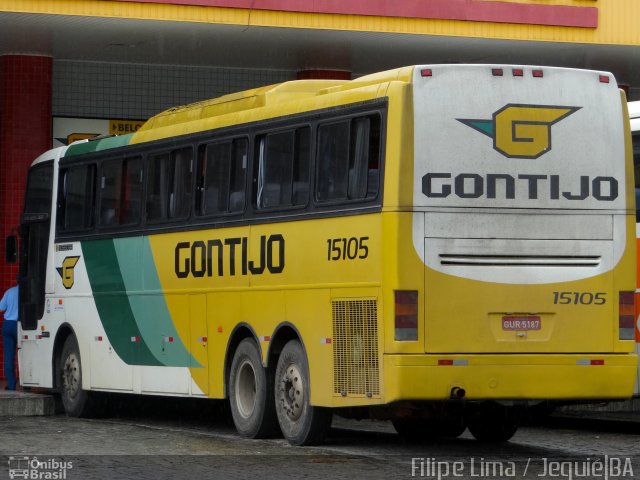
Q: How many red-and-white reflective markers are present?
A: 10